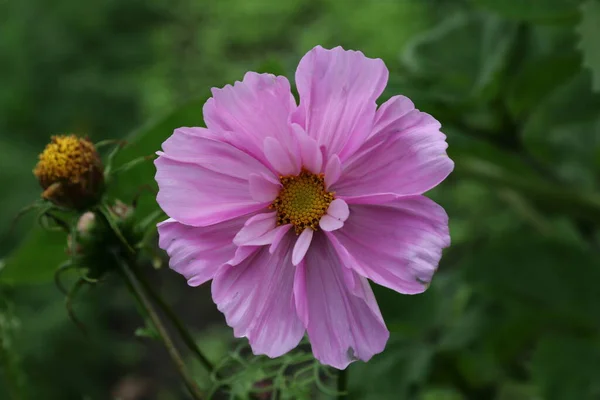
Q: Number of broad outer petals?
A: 8